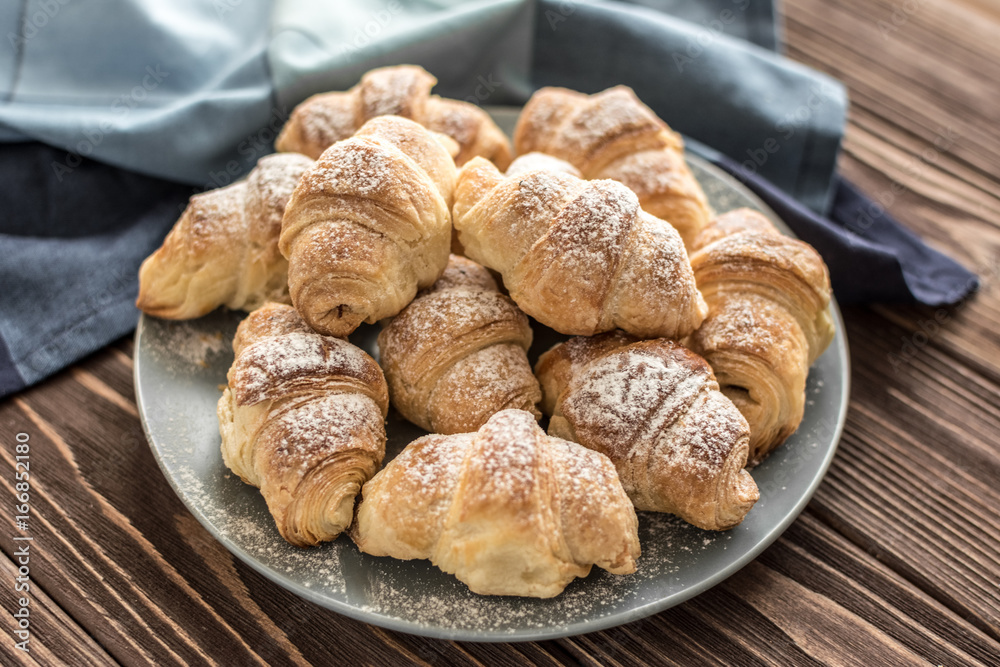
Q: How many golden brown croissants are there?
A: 11